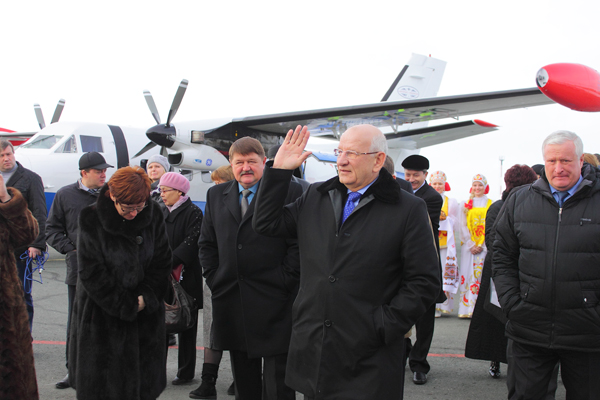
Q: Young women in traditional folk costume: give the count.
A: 2